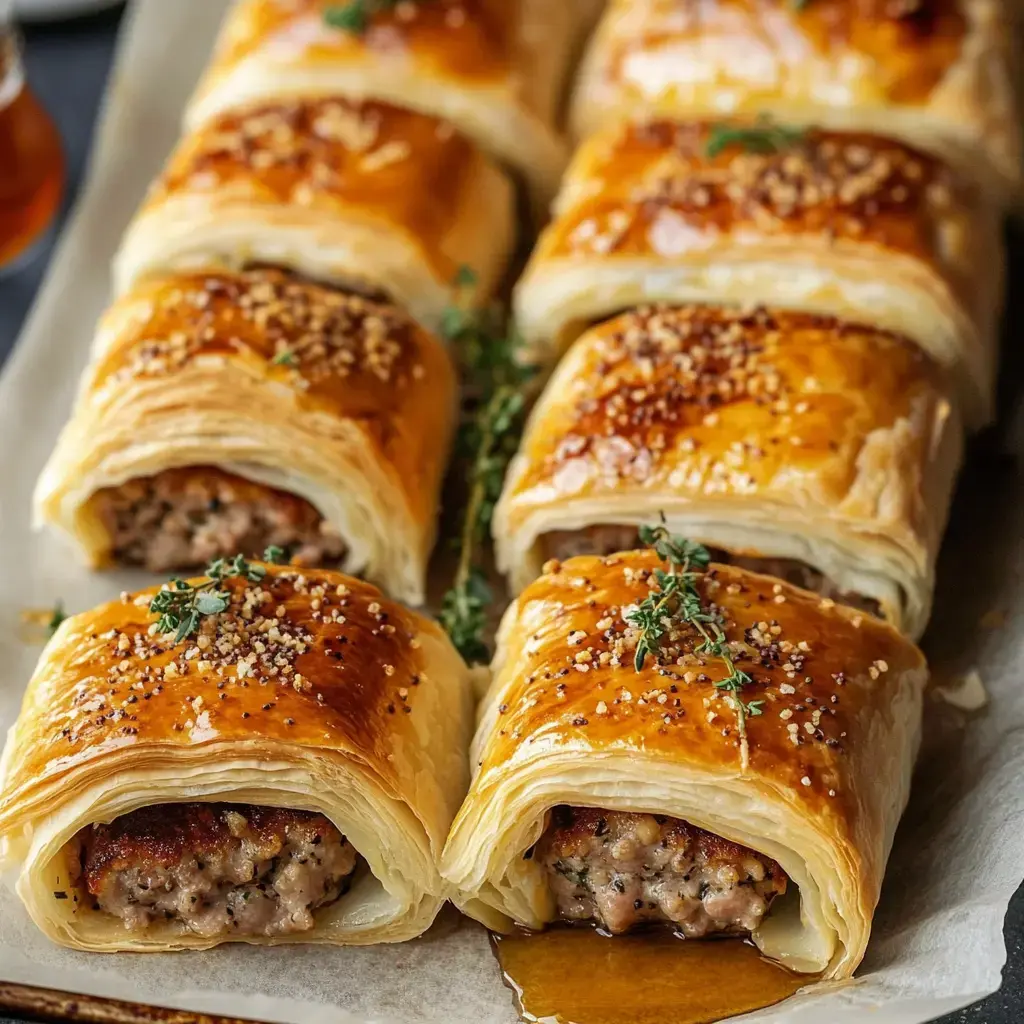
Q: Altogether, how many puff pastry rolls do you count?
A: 8